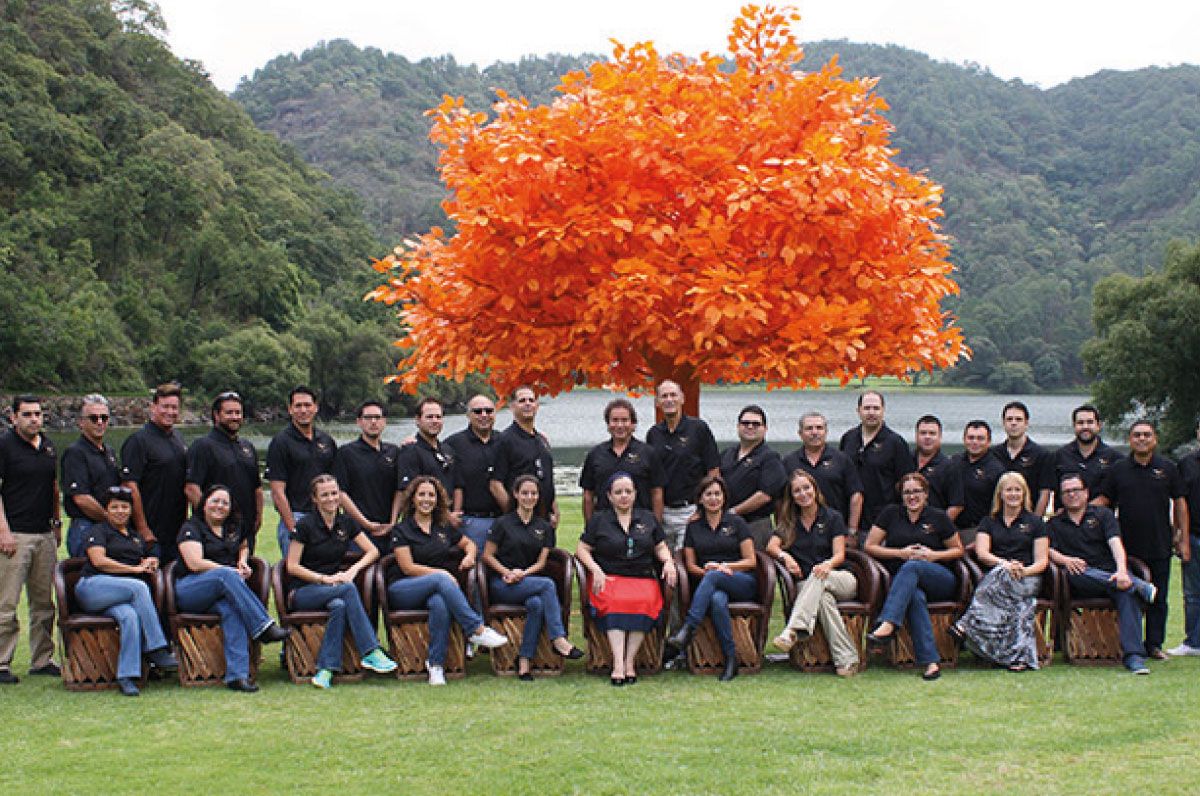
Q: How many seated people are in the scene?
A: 11